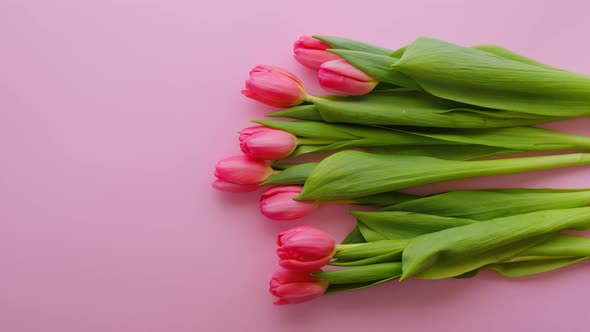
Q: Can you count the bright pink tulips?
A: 8